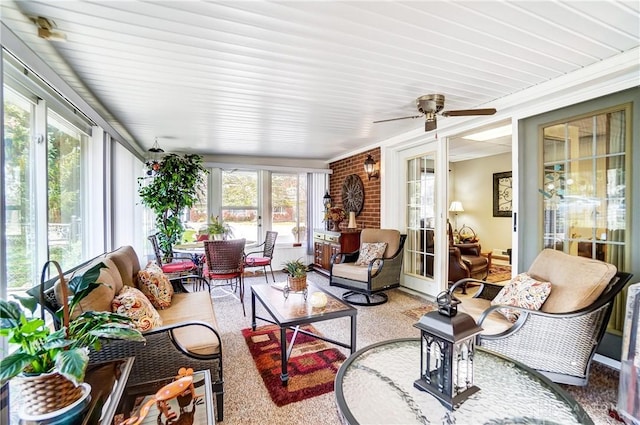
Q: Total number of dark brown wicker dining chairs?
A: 3